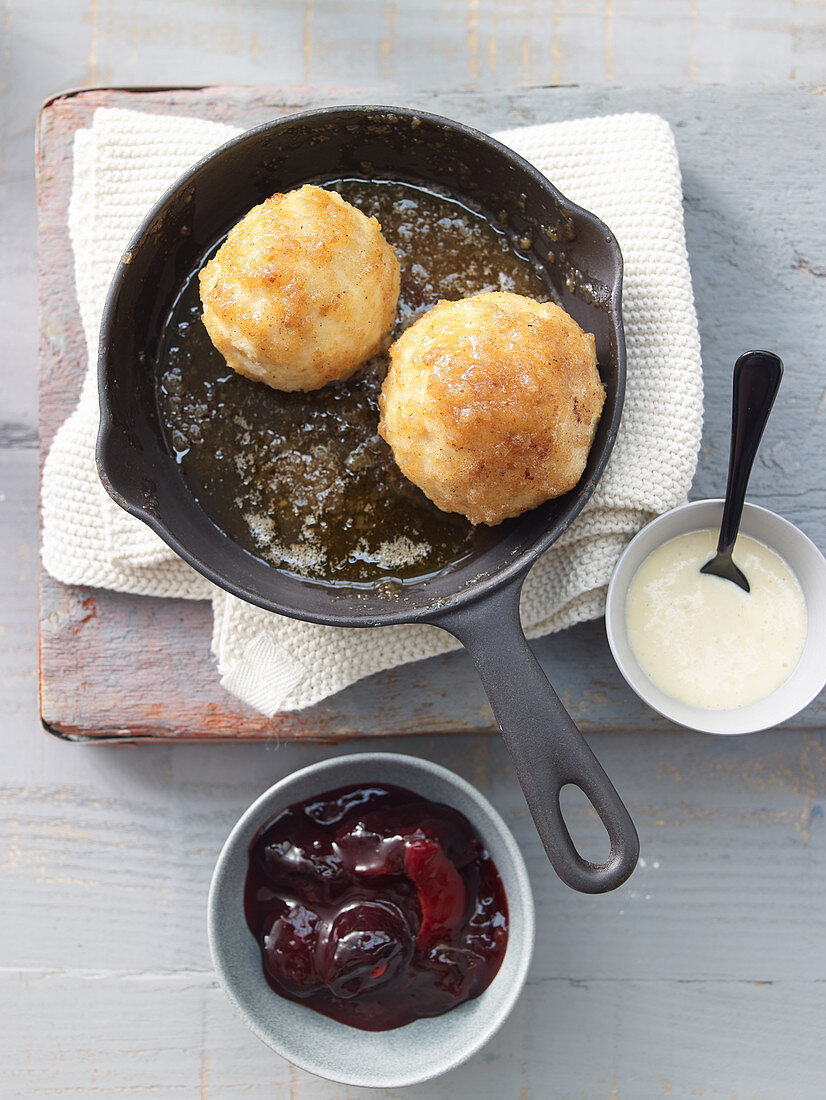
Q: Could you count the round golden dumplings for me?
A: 2